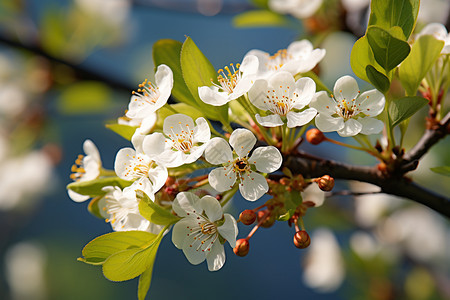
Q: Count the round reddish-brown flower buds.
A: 6